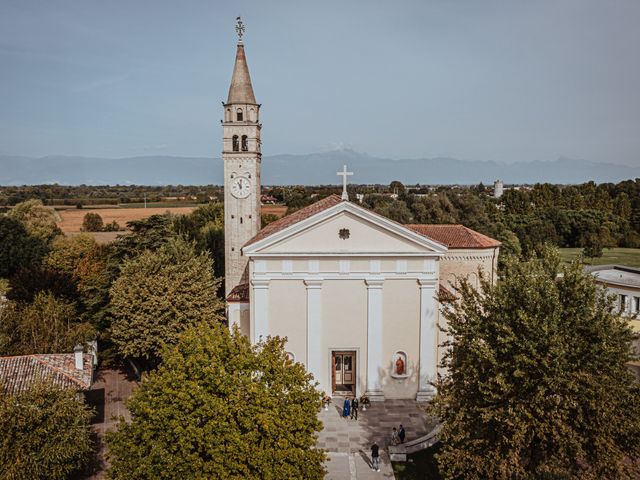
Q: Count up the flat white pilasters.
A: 4